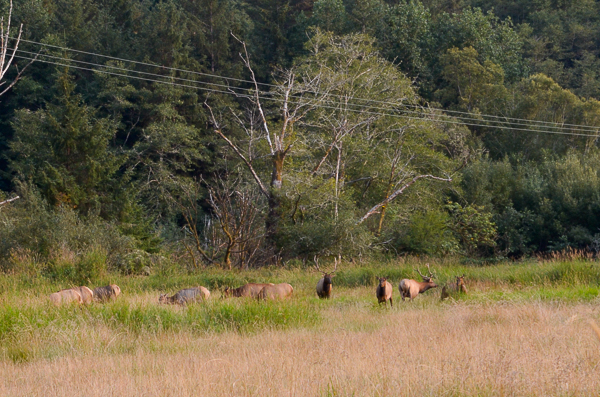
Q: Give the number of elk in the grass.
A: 10